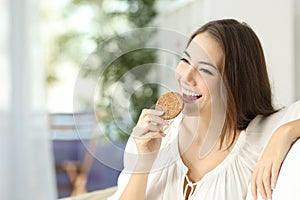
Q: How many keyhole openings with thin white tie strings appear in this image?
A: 1